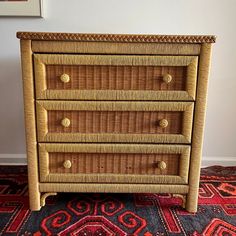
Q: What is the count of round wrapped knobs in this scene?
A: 6